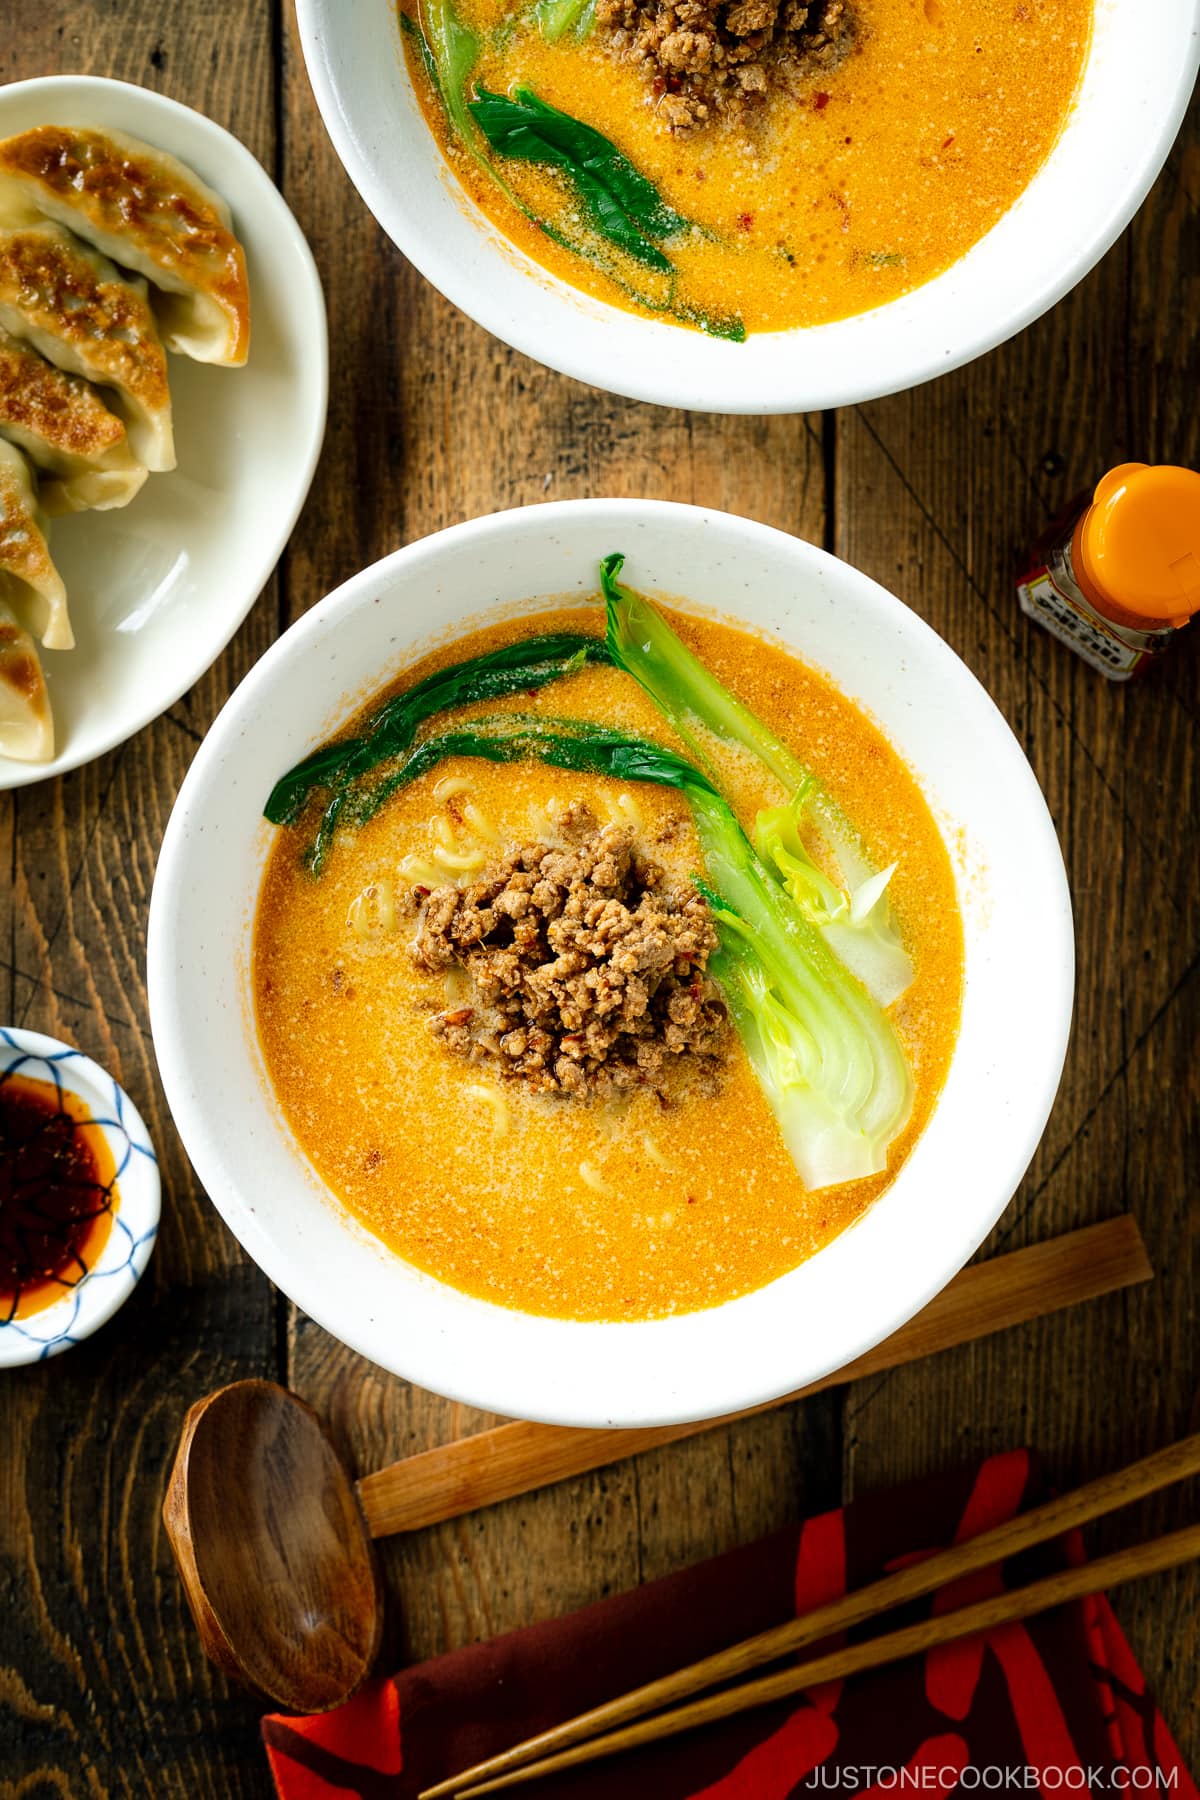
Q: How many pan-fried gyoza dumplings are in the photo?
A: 5